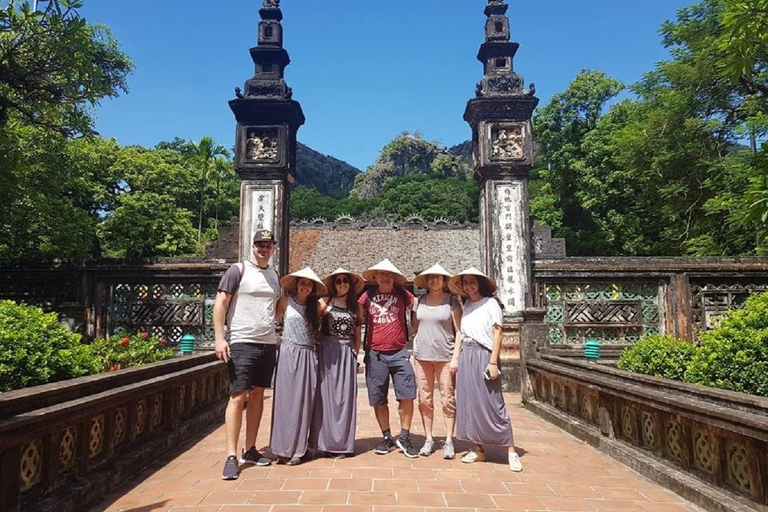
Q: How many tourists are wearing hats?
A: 6